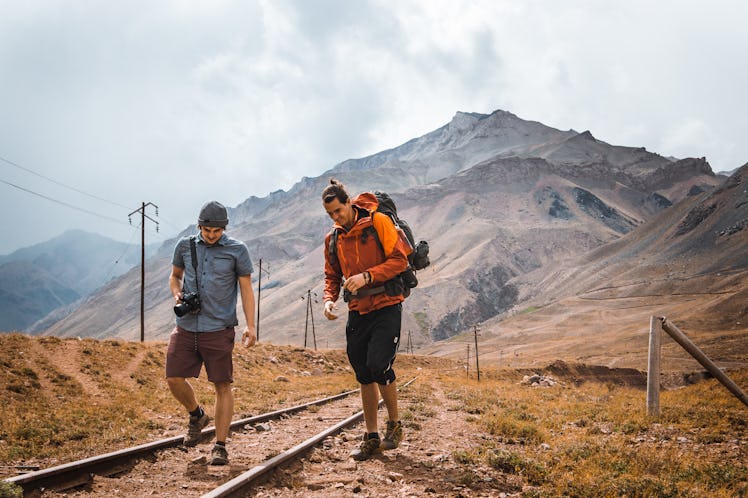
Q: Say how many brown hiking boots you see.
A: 4